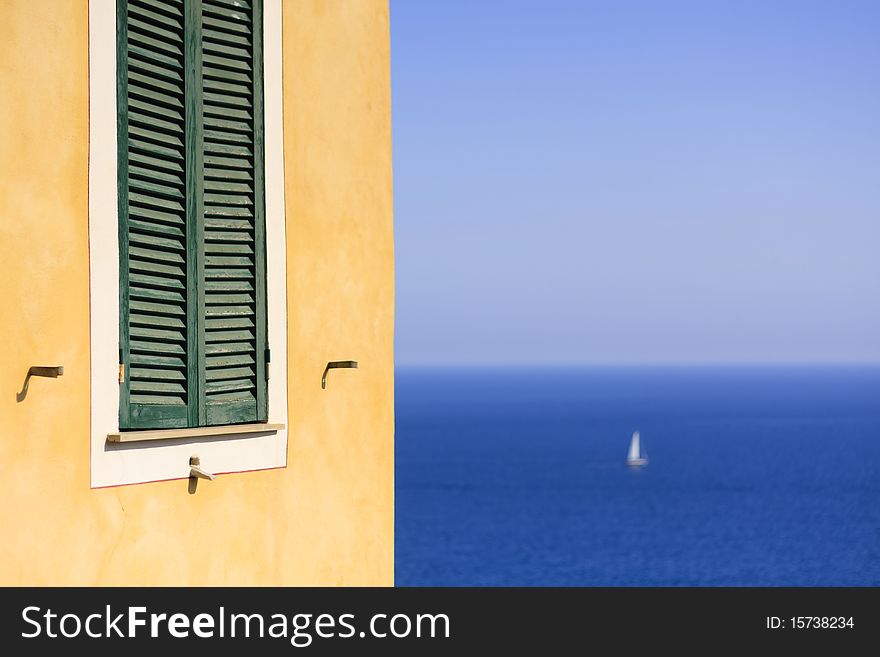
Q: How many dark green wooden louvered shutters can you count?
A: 2